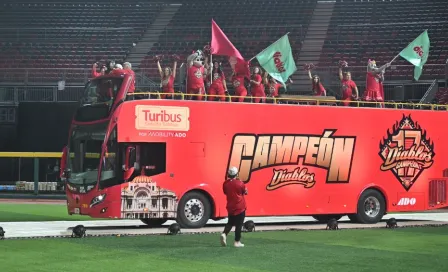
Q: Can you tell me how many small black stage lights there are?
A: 6